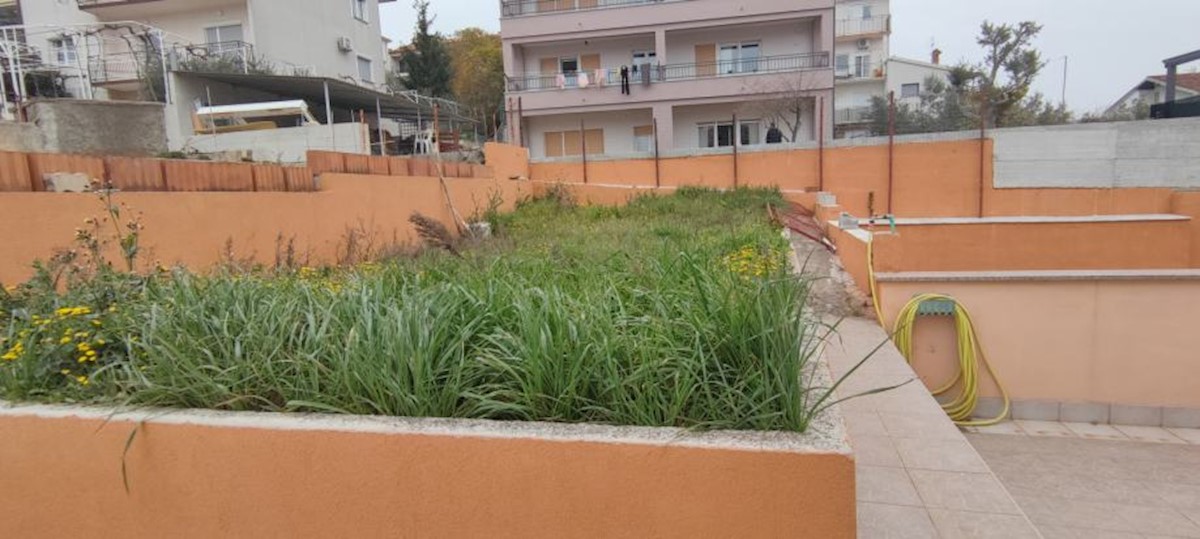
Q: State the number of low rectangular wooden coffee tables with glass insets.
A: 0